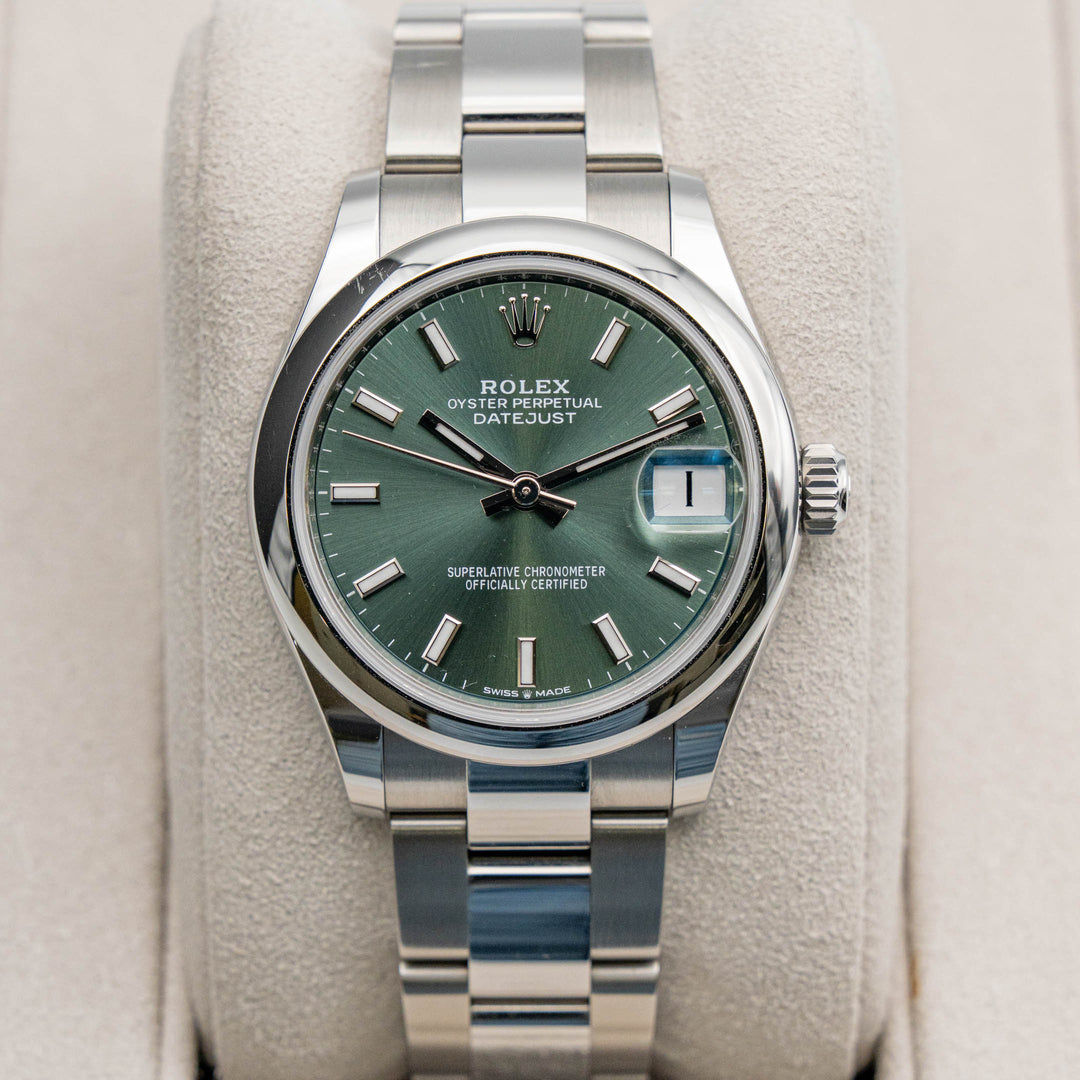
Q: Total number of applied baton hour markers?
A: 10